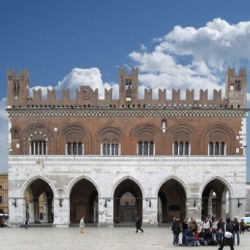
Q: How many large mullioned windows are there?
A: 6